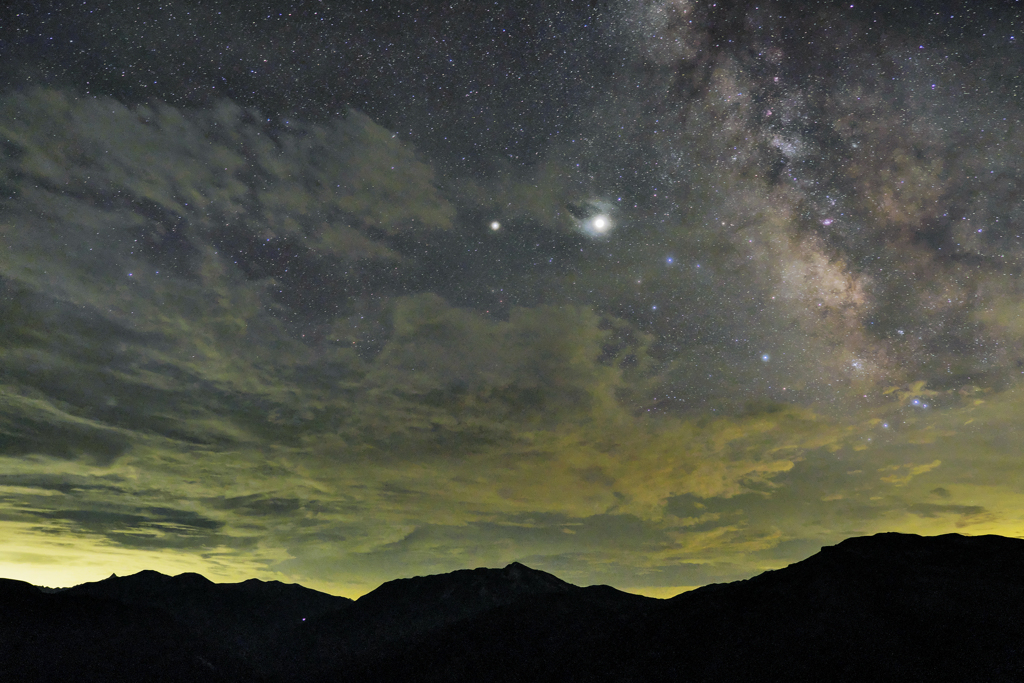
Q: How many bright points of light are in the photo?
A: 2